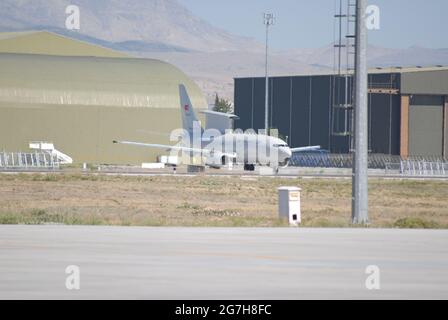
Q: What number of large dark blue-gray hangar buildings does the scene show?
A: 1